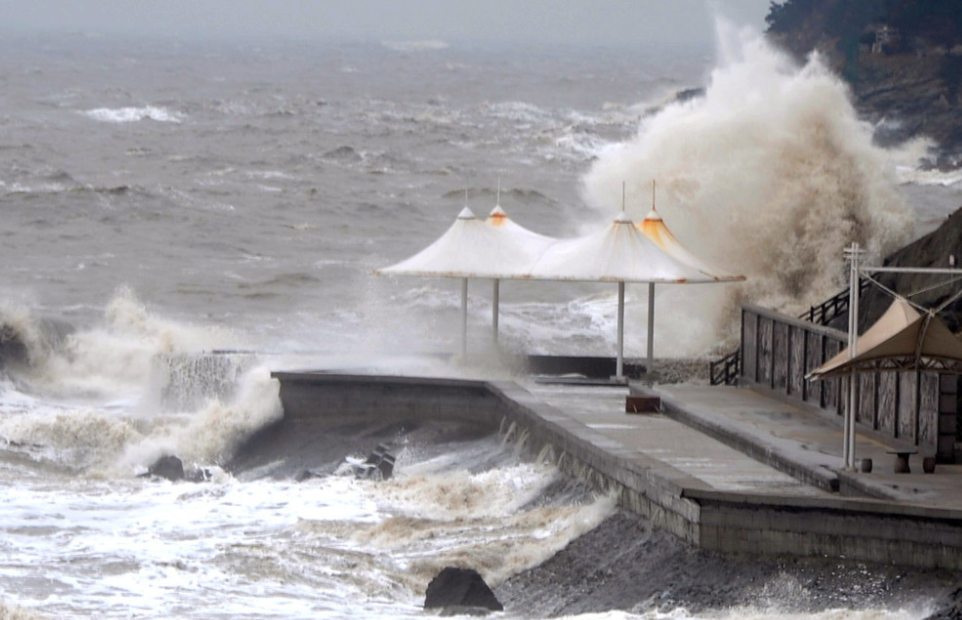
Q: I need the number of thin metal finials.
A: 4